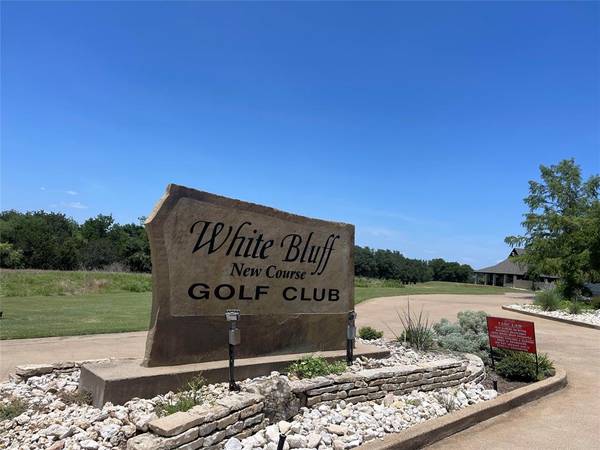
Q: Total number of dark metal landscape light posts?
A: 2